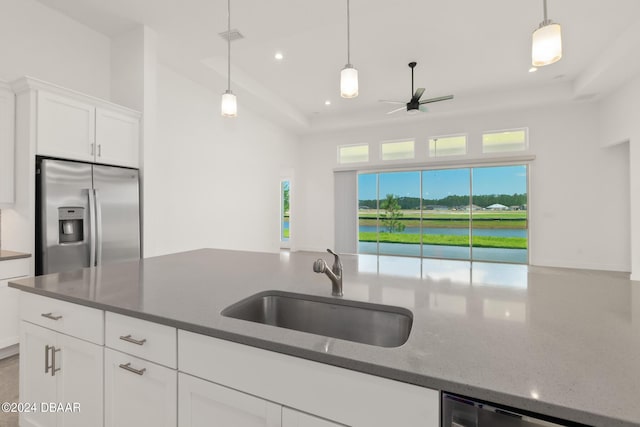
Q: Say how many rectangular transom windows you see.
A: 4